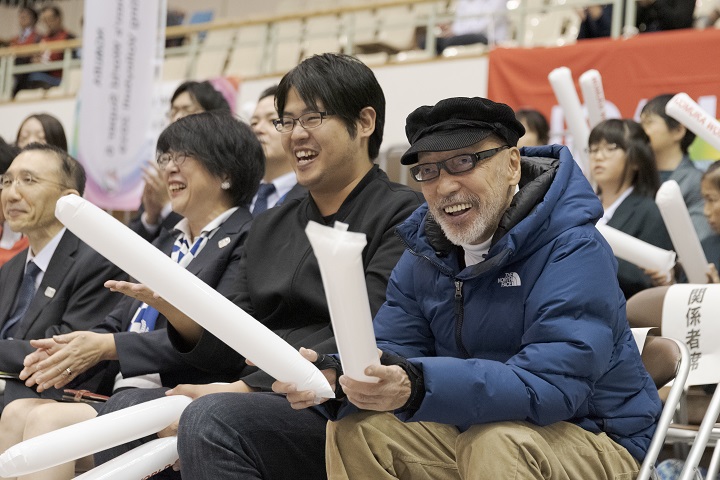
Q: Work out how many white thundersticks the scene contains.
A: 9